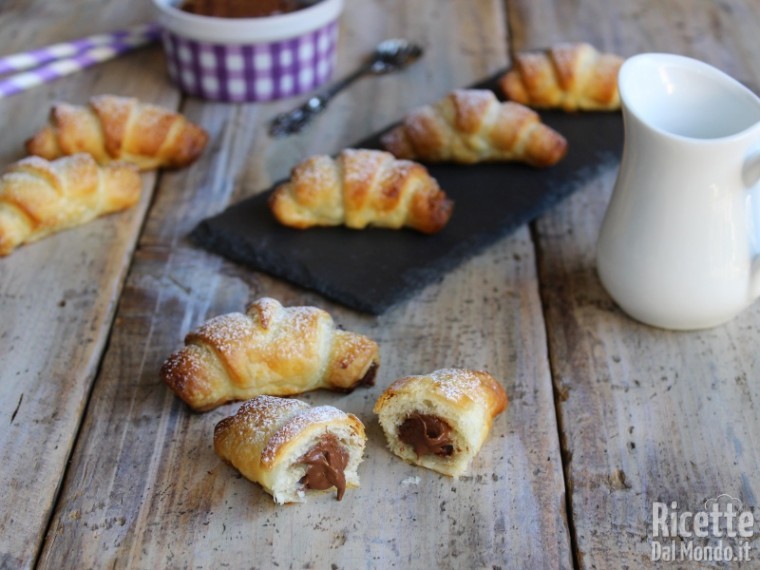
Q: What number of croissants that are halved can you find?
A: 1